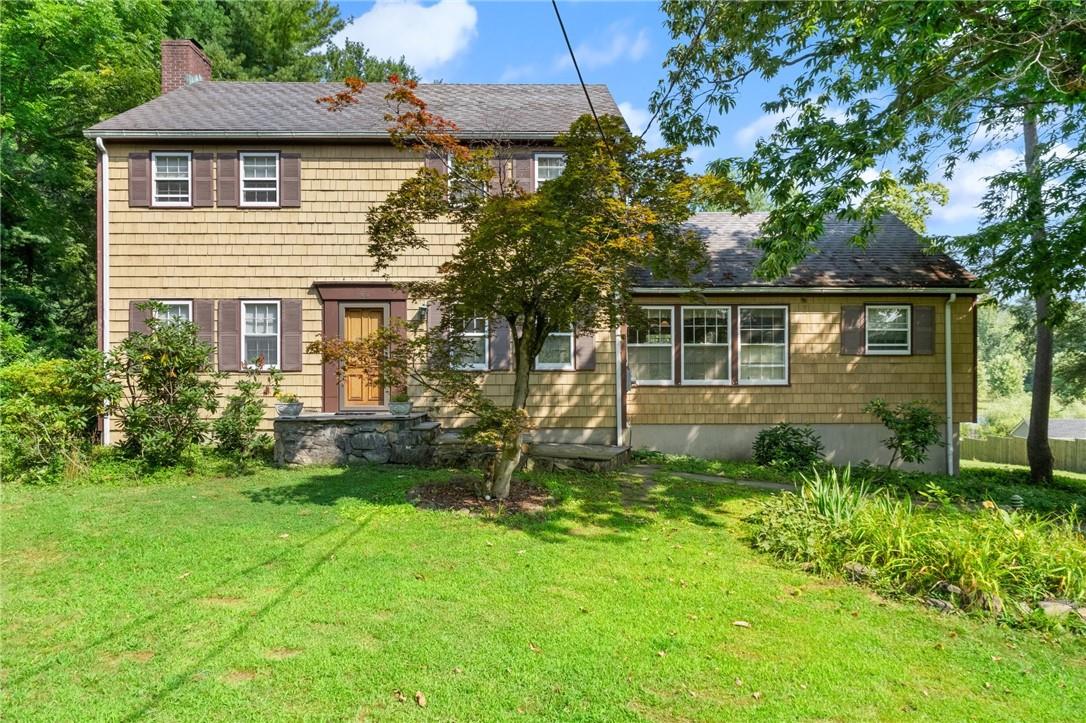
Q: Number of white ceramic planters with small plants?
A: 2